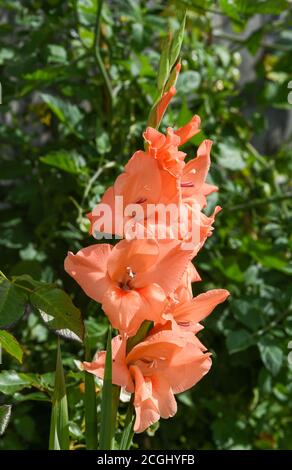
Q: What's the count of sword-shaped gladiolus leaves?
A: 4